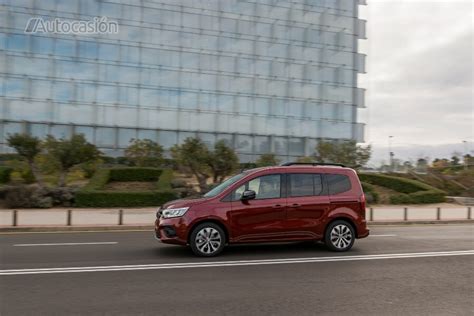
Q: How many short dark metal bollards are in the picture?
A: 7